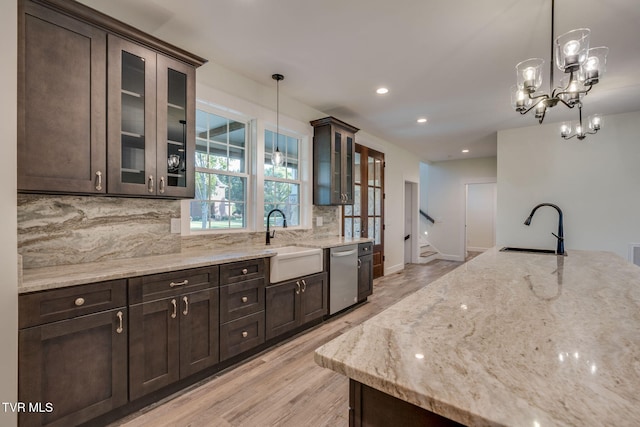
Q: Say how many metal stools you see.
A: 0